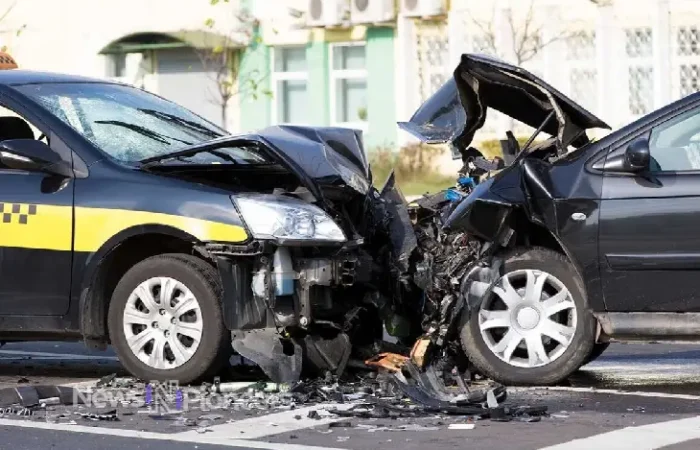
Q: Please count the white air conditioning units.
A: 3